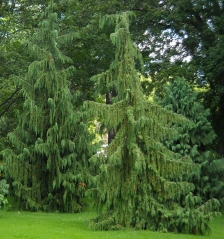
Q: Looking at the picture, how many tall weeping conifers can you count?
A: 2